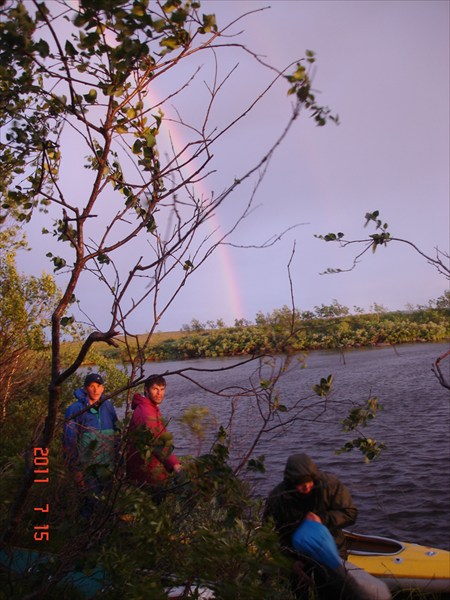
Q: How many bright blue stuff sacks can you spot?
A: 1